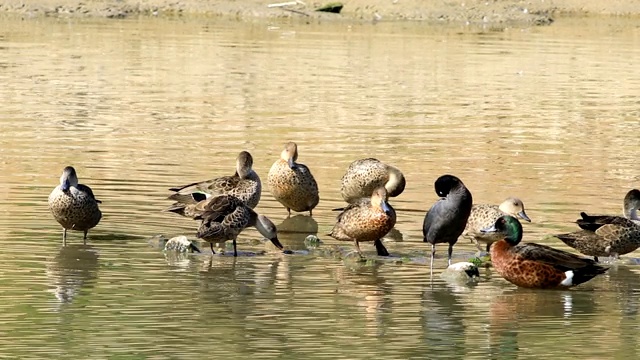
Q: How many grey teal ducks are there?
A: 8